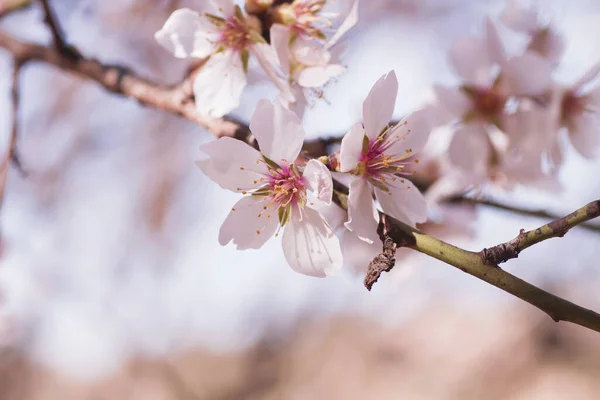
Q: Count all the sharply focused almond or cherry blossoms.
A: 2